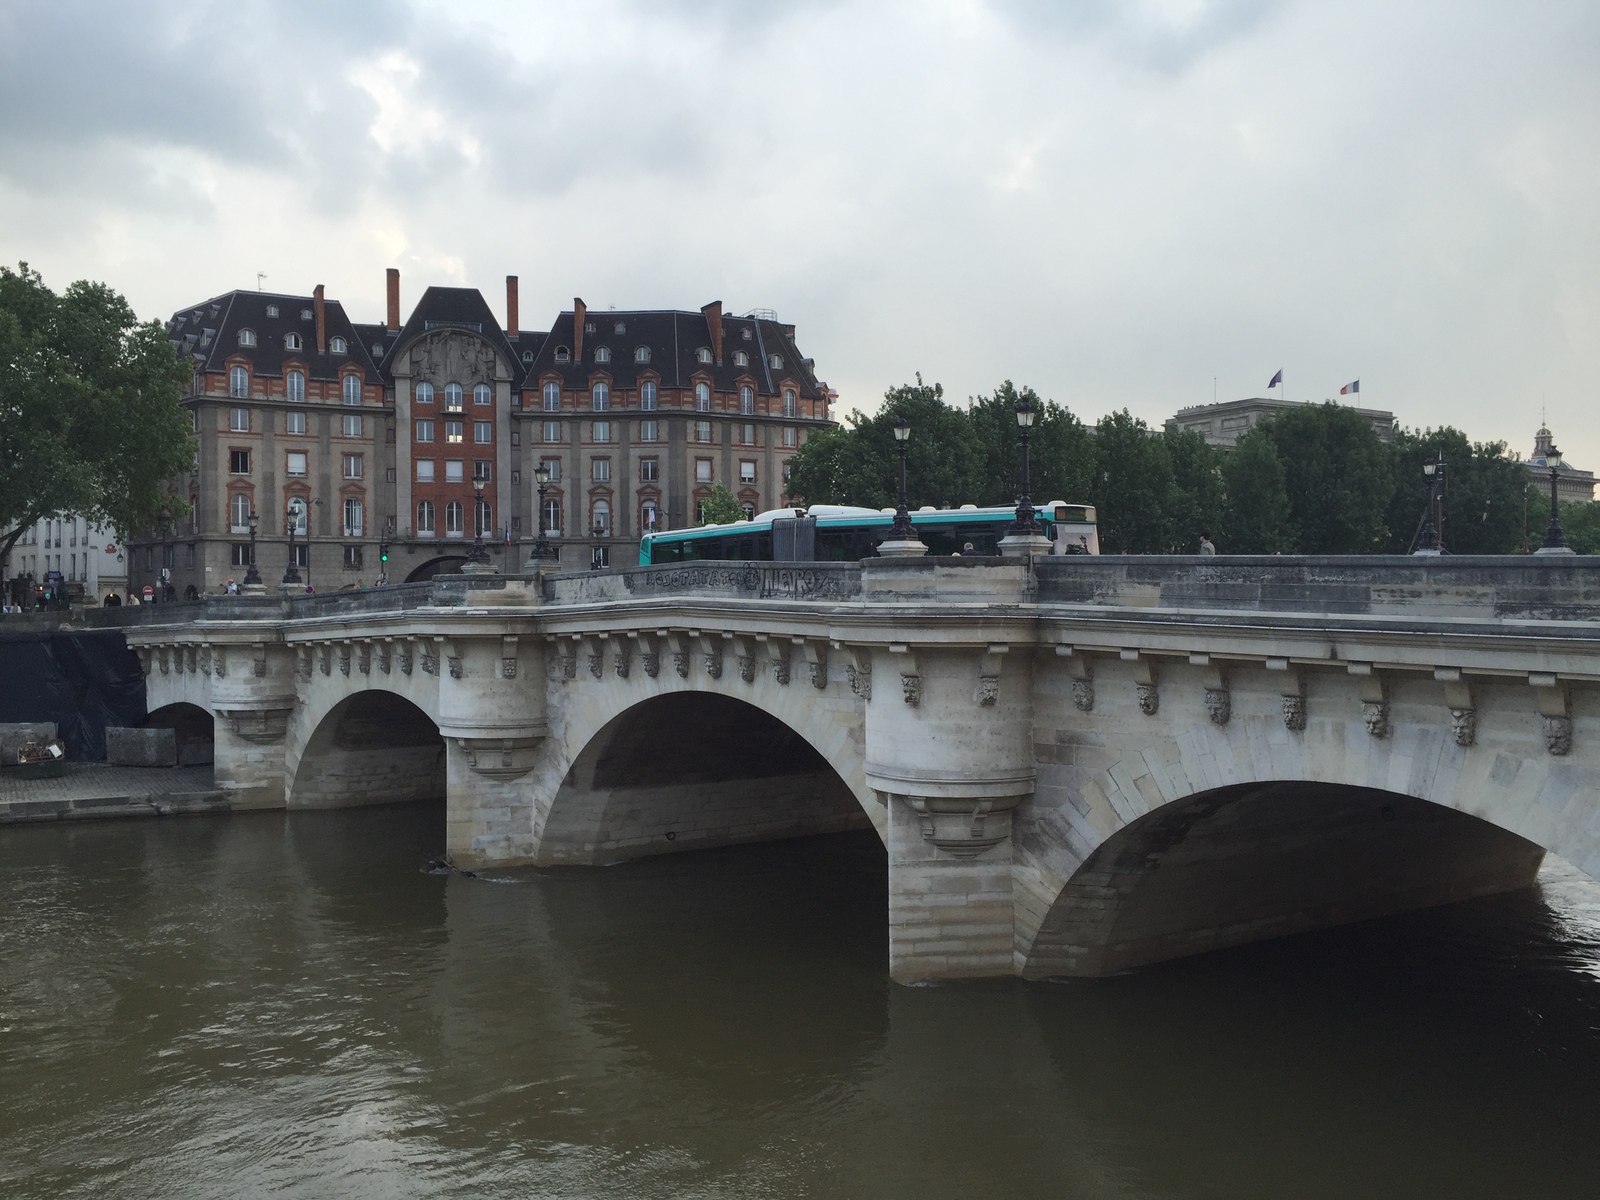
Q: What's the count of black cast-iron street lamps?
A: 8